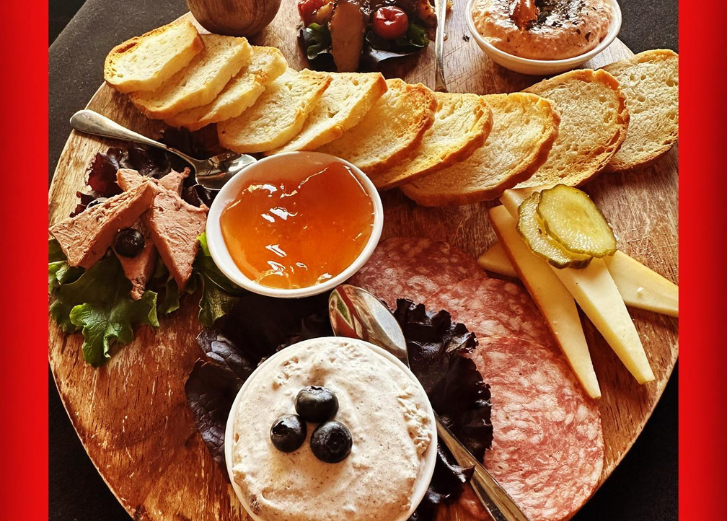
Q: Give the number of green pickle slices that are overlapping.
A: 2